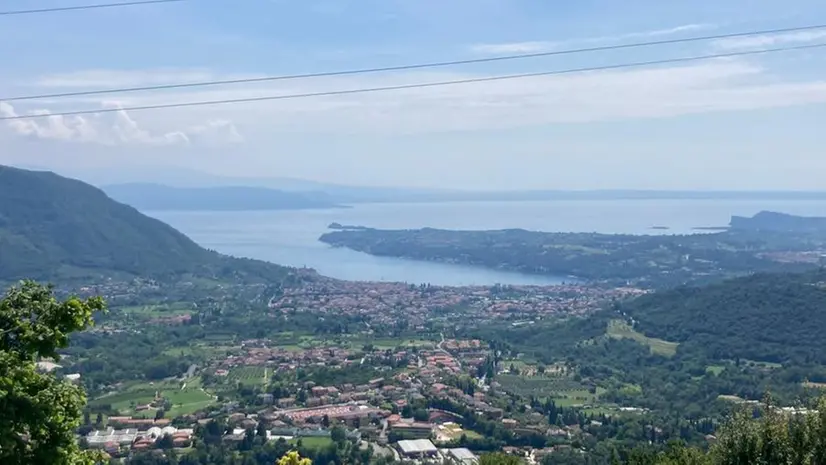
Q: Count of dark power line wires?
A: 3